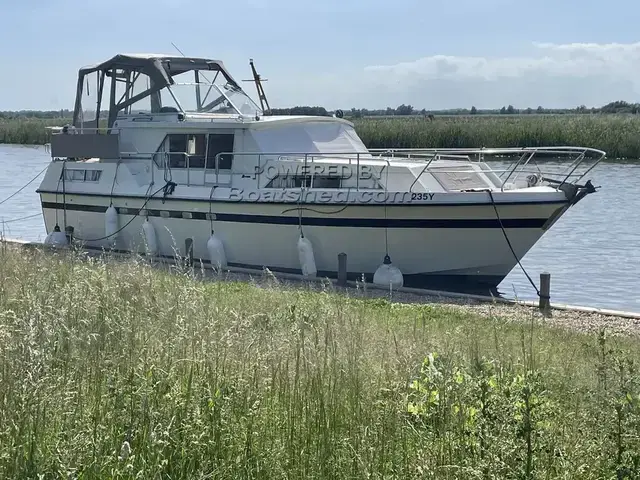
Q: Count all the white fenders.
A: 6